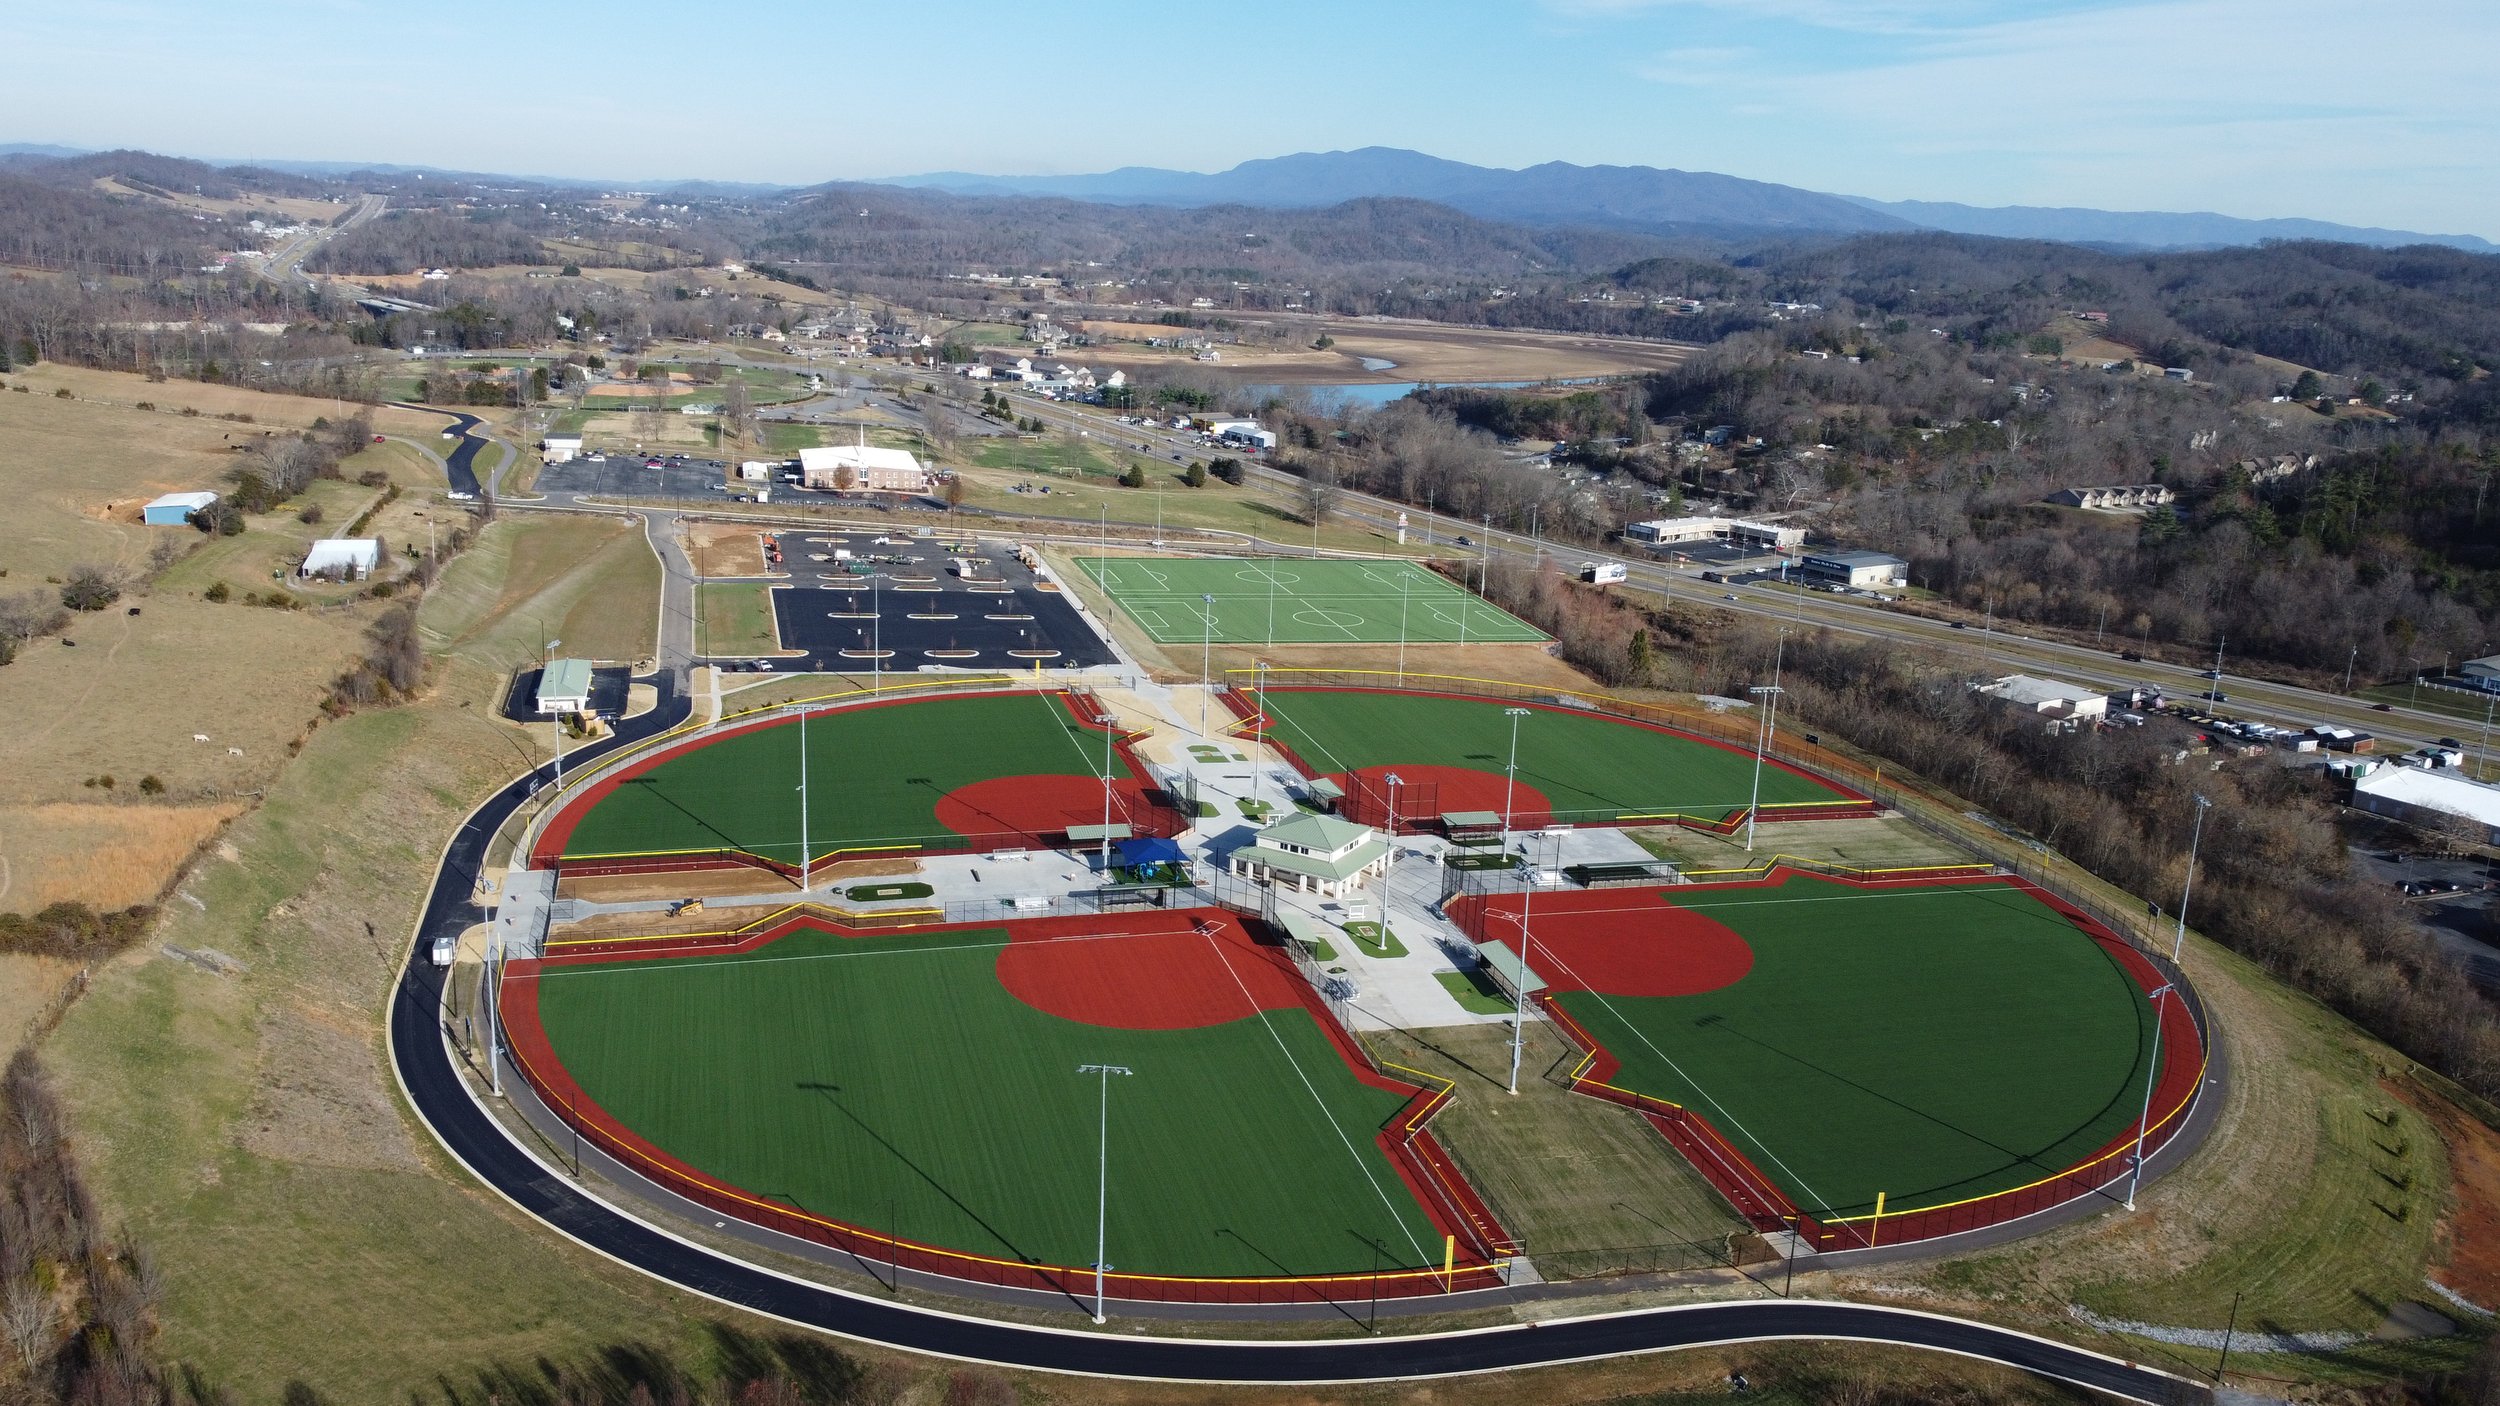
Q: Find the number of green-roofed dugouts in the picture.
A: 8